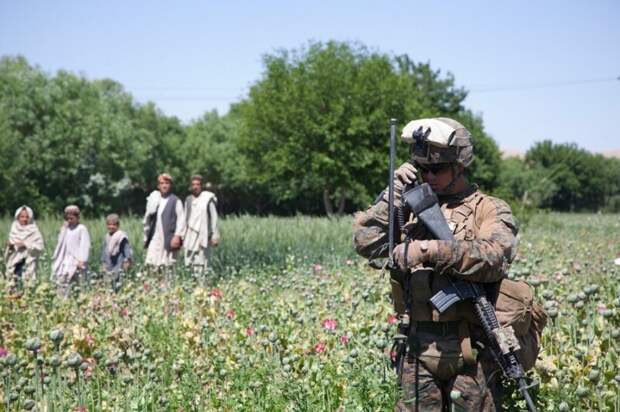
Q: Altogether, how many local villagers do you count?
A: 5